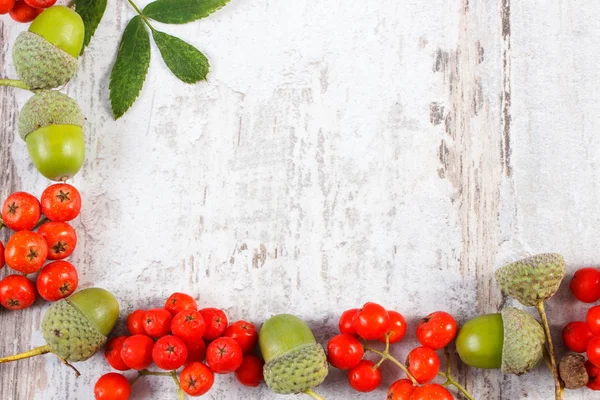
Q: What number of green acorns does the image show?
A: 5